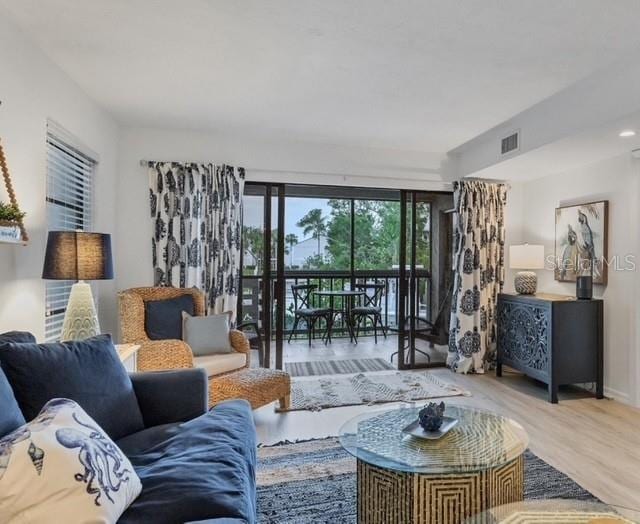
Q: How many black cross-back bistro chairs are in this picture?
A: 2